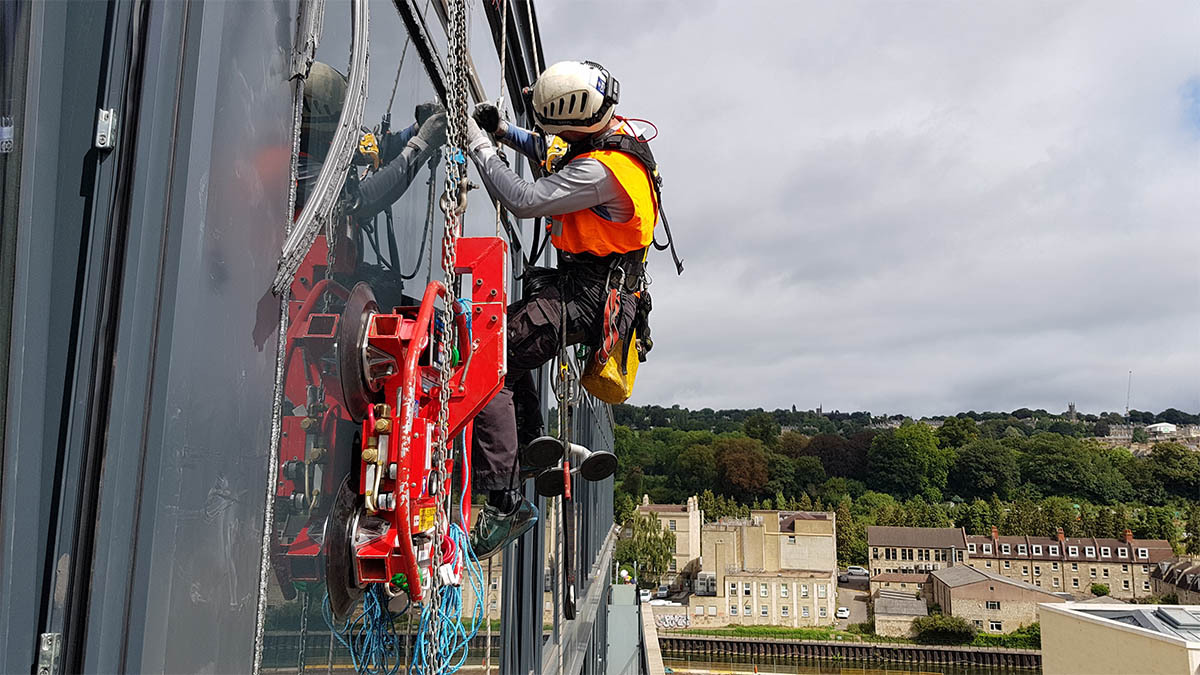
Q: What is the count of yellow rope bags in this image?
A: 1